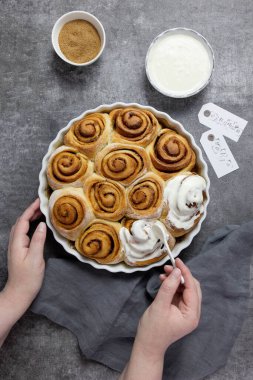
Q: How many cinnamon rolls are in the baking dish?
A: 11